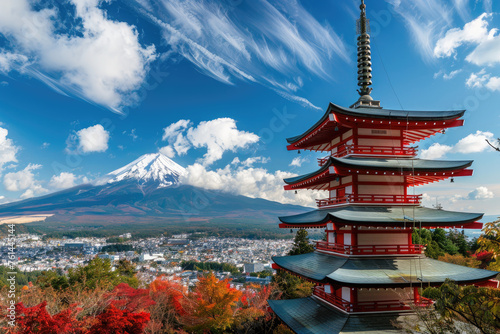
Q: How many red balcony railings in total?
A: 4